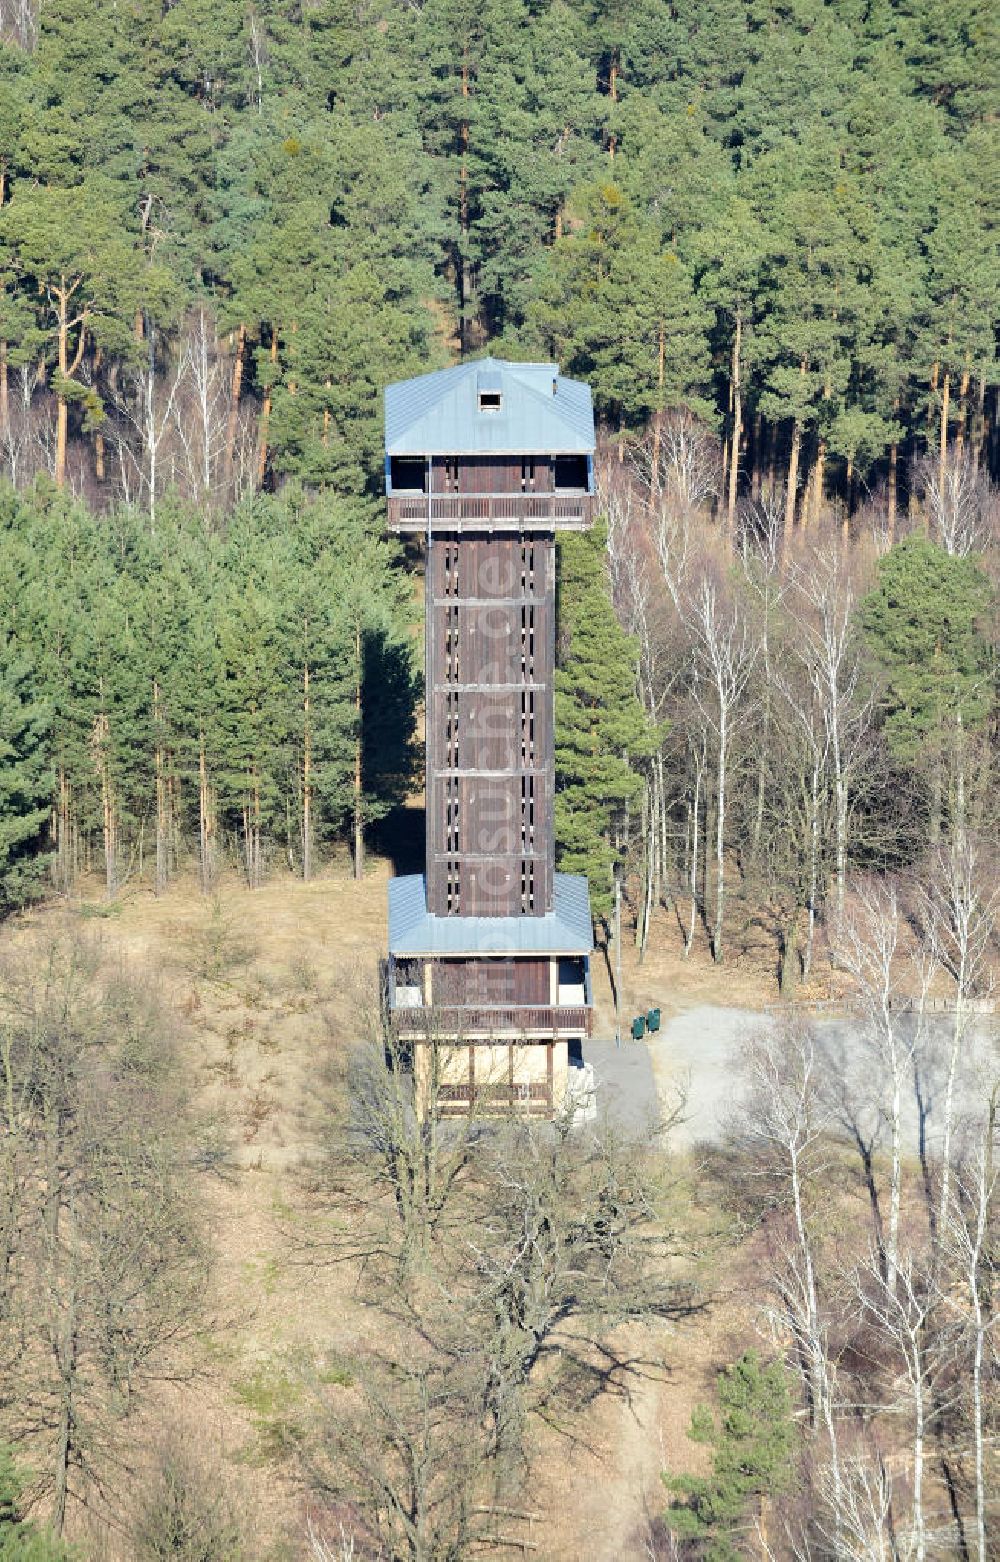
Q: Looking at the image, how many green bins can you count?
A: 2